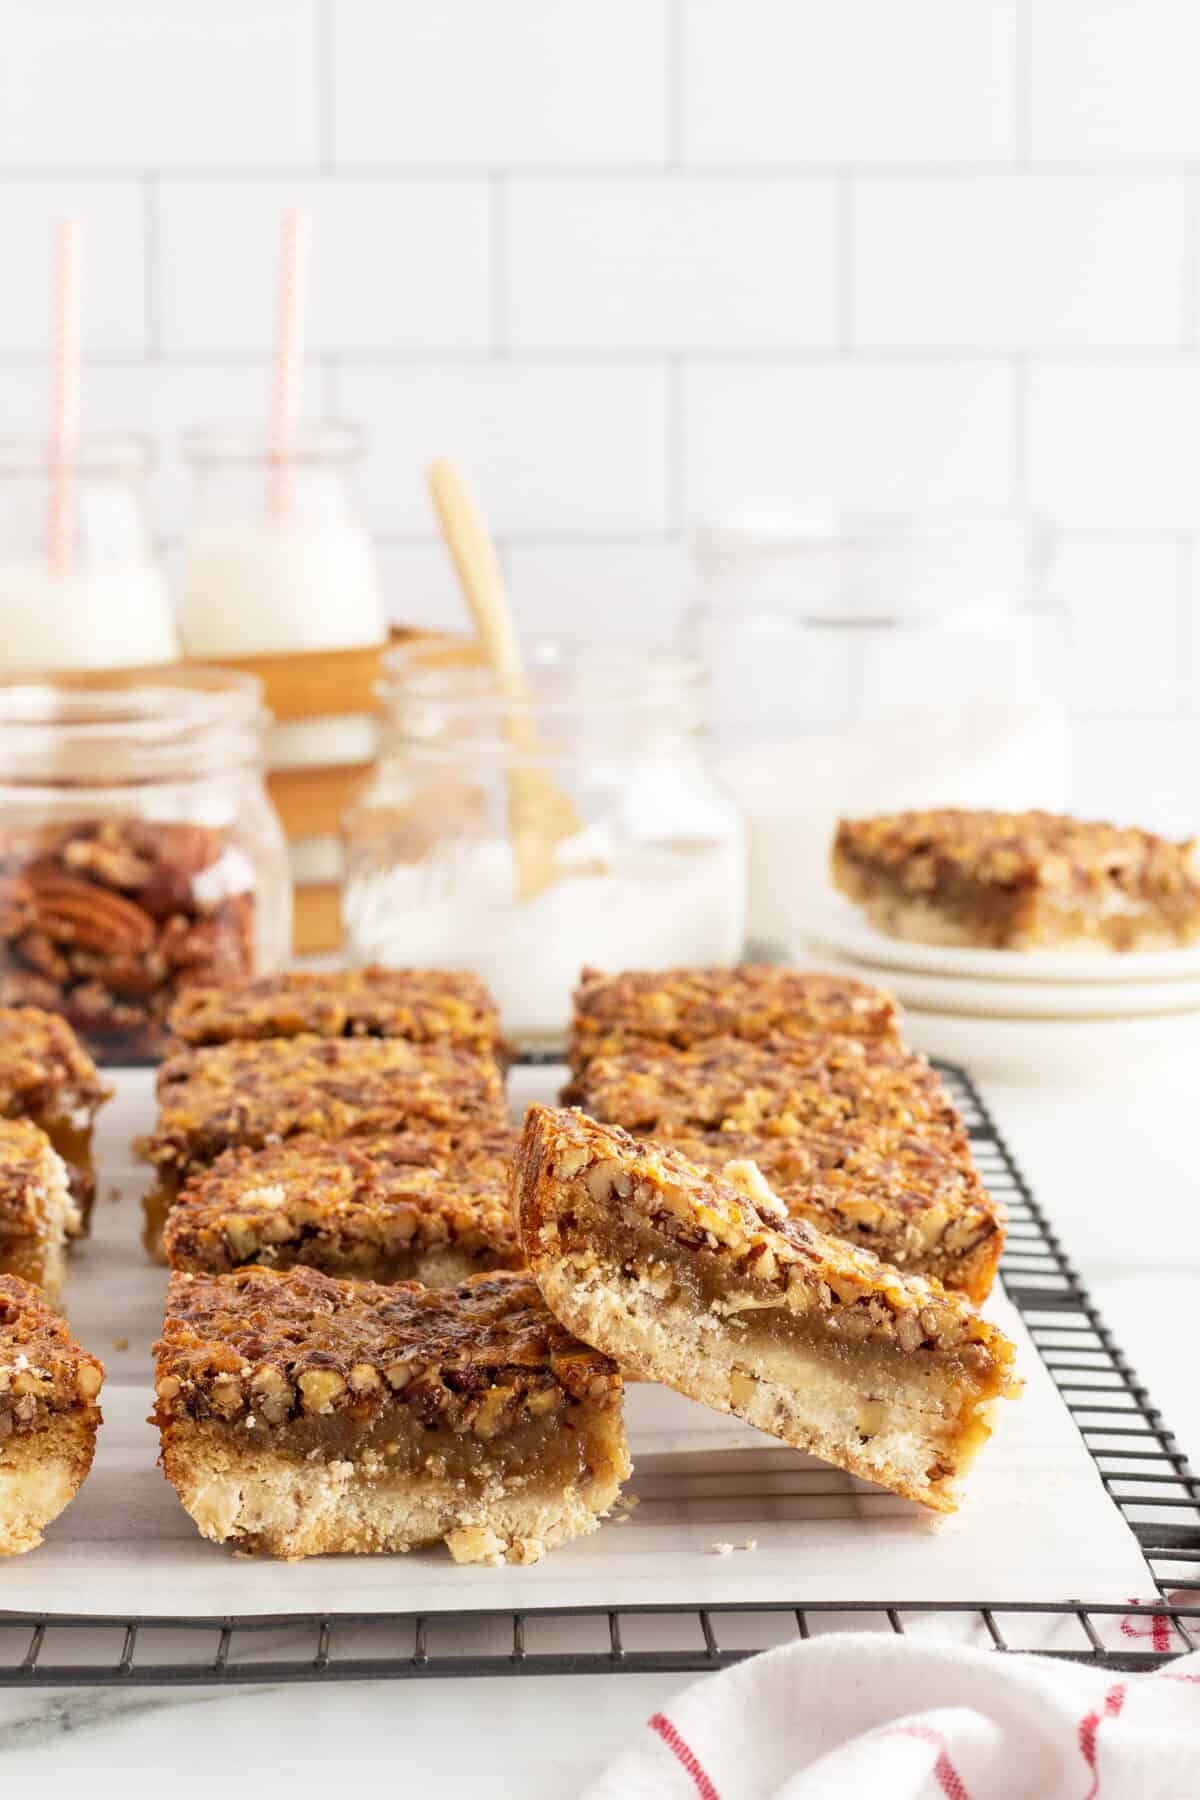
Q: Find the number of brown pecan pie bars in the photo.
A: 12